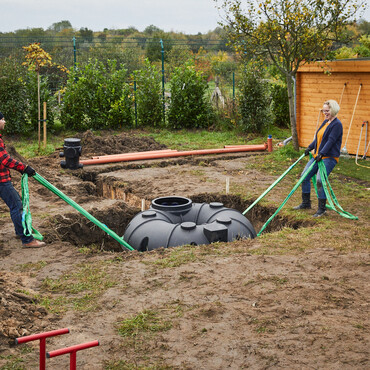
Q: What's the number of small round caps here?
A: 4